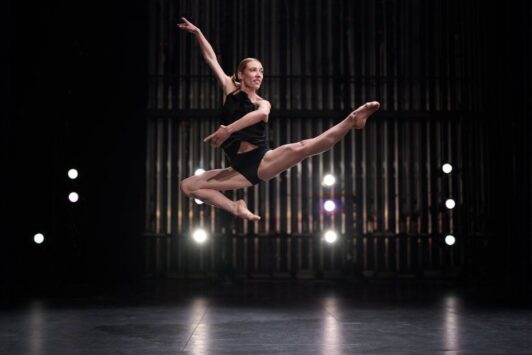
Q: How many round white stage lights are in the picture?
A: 12